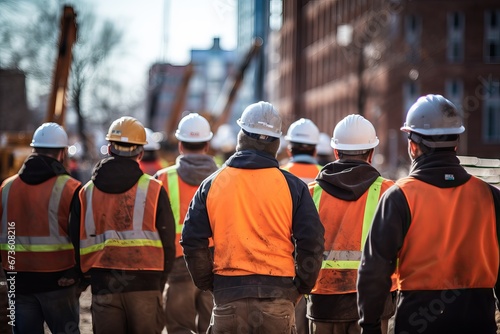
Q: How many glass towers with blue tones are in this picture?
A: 1